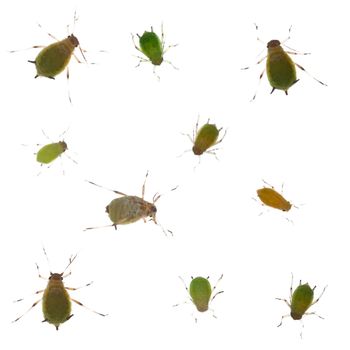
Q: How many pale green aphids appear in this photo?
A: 1